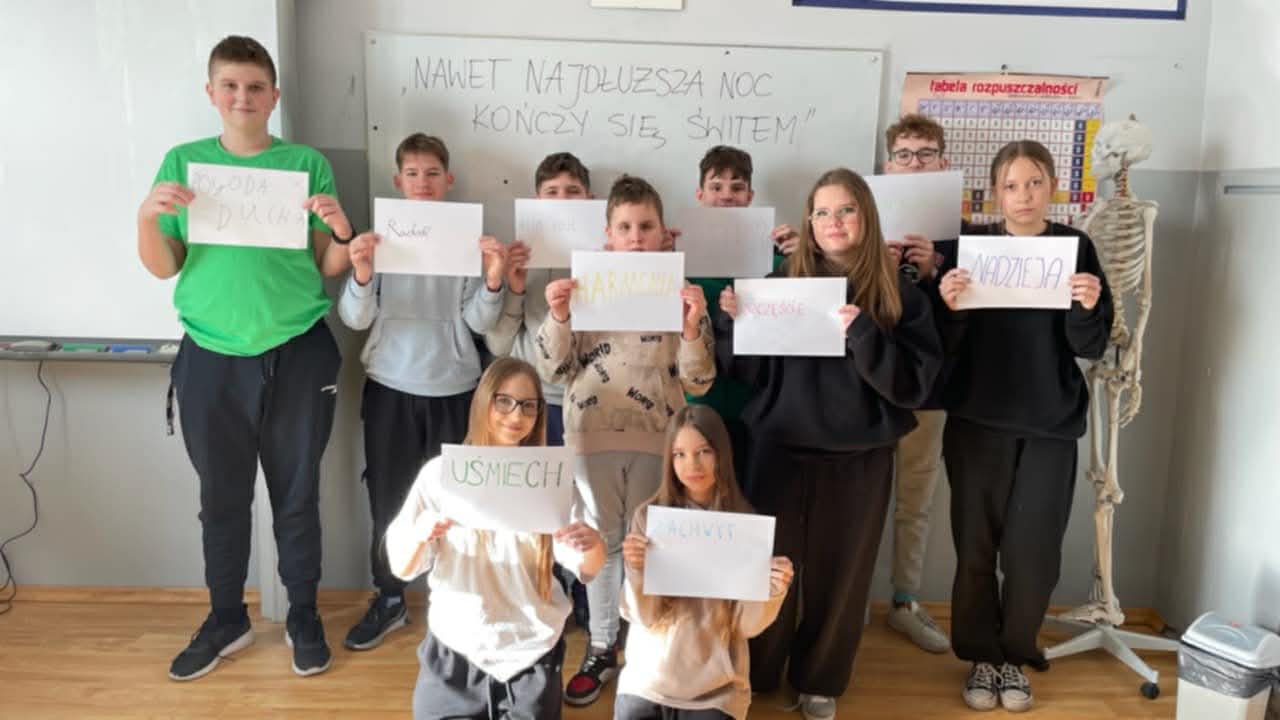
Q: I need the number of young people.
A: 10